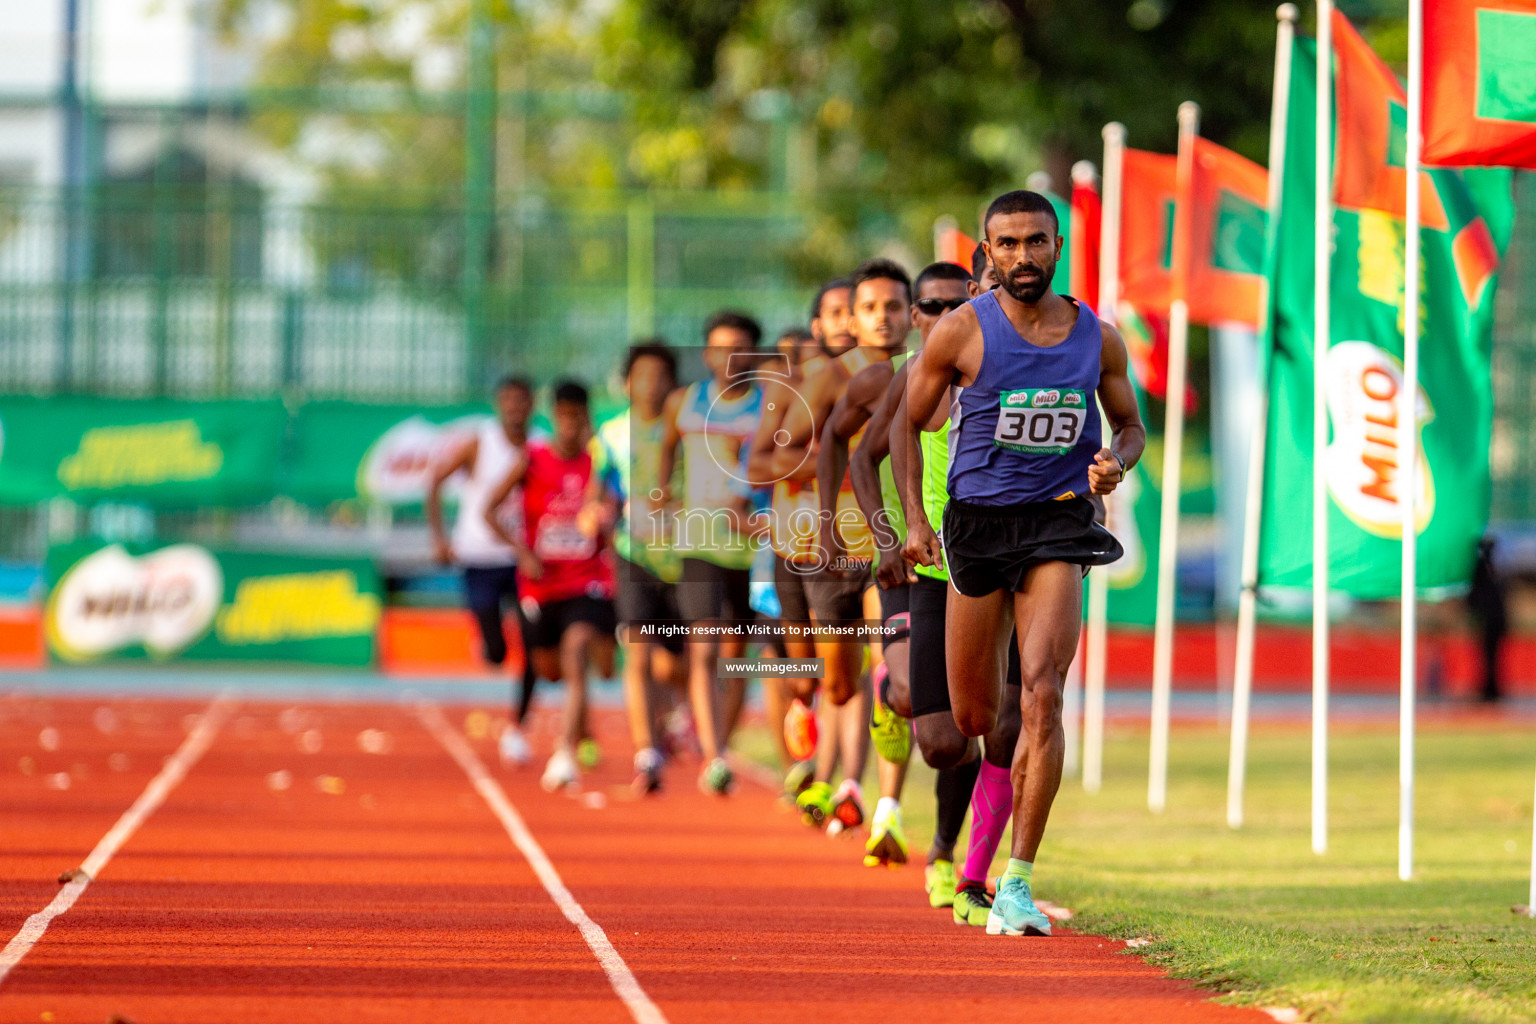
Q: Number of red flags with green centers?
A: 4